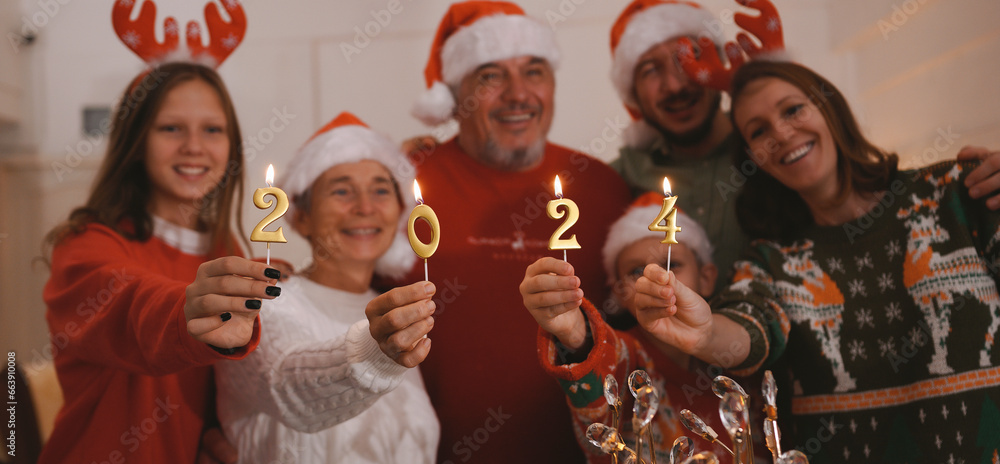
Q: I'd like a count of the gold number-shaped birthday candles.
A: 4